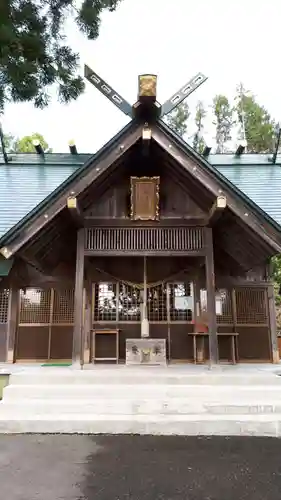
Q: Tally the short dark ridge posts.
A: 4